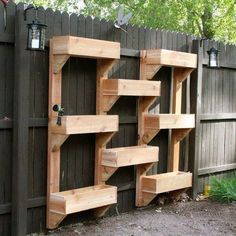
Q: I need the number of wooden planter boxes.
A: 8